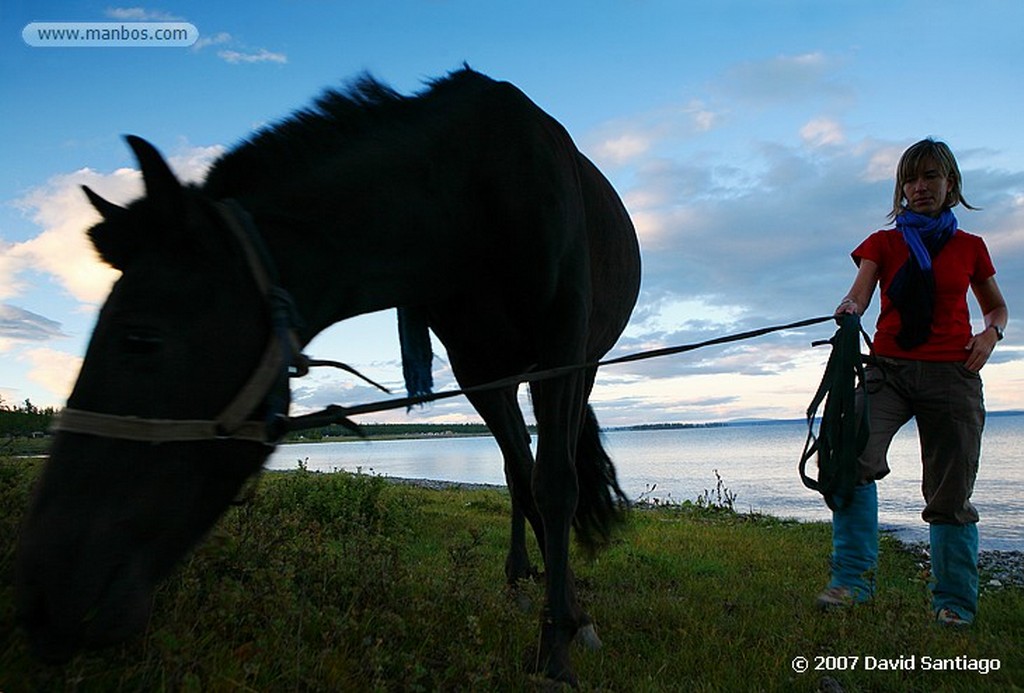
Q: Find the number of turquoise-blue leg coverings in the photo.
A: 2